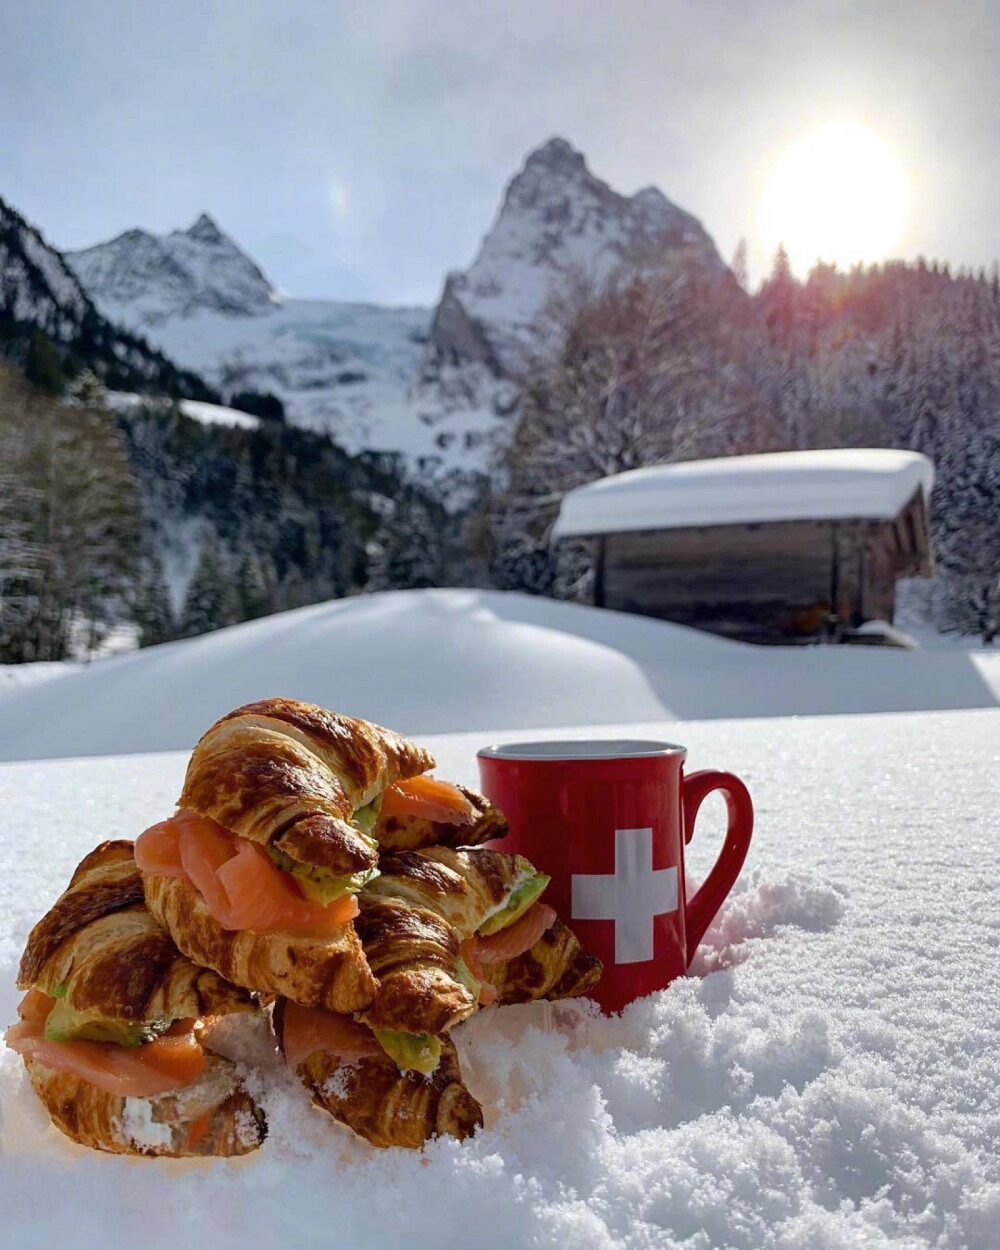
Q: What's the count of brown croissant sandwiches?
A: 3